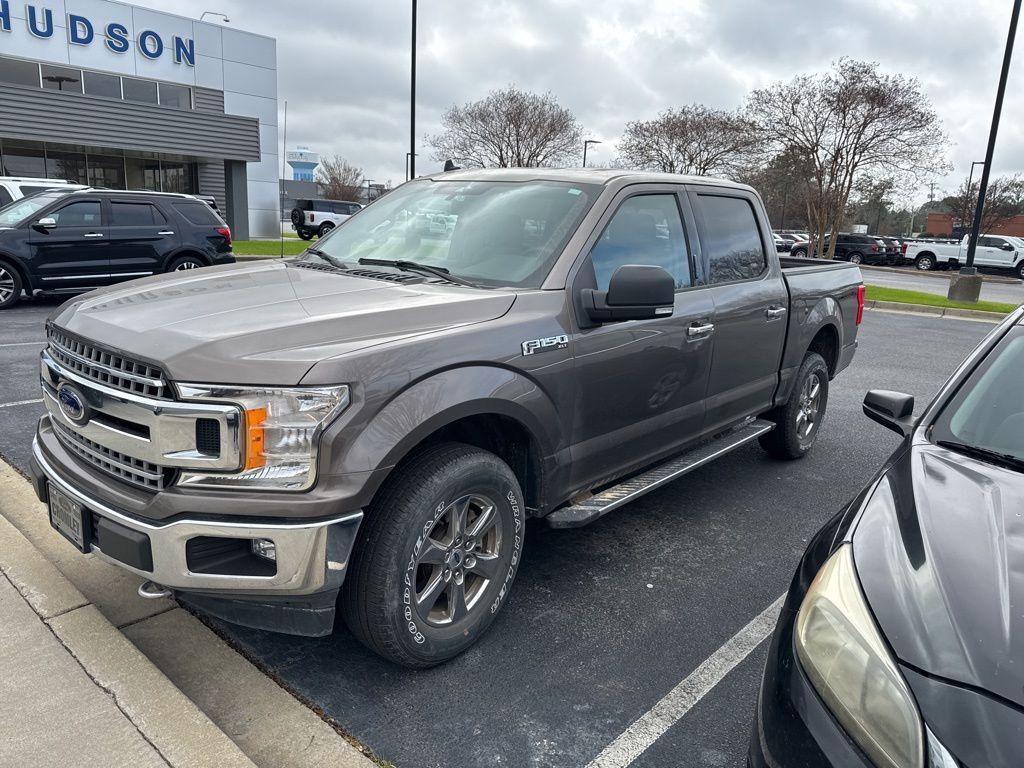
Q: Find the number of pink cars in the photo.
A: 0